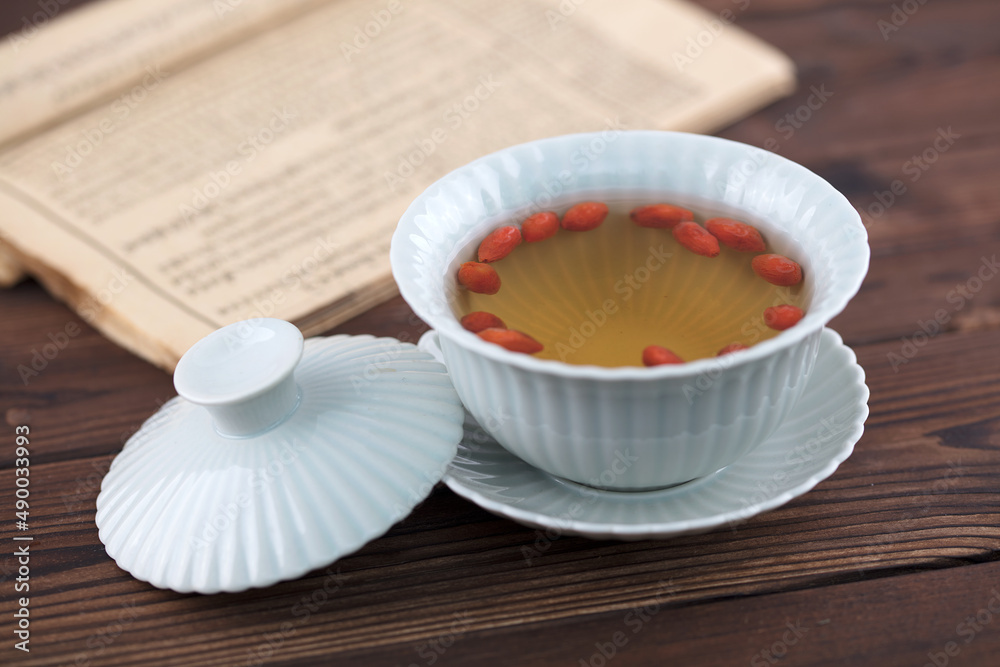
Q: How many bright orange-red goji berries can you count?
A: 13